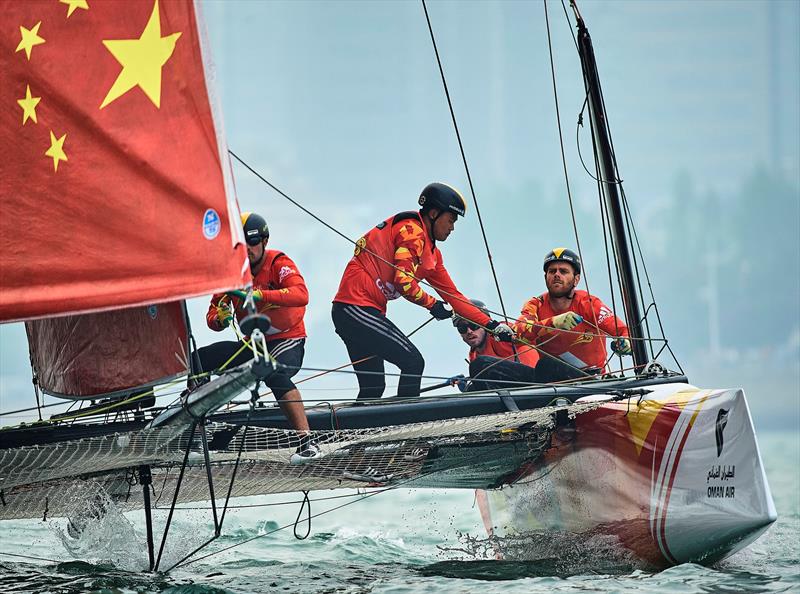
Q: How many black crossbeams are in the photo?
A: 1